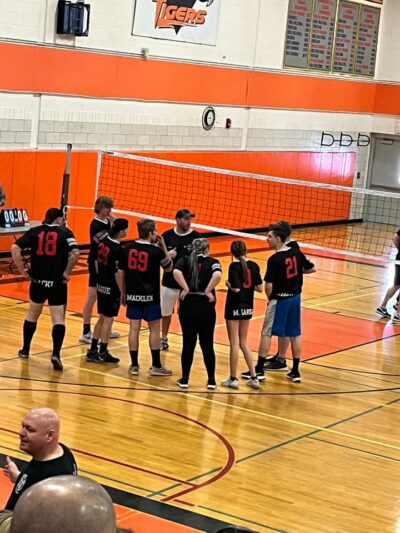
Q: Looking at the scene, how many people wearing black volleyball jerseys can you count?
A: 9